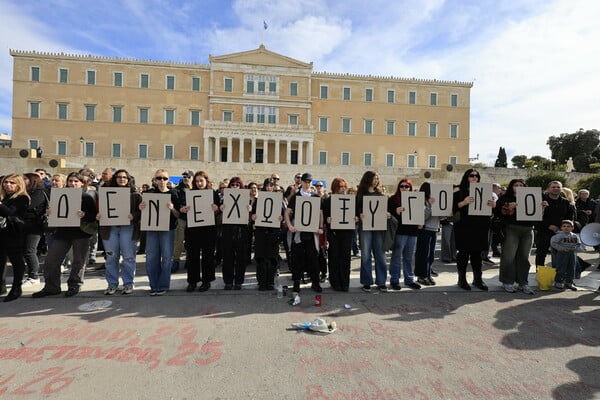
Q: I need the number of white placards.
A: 13